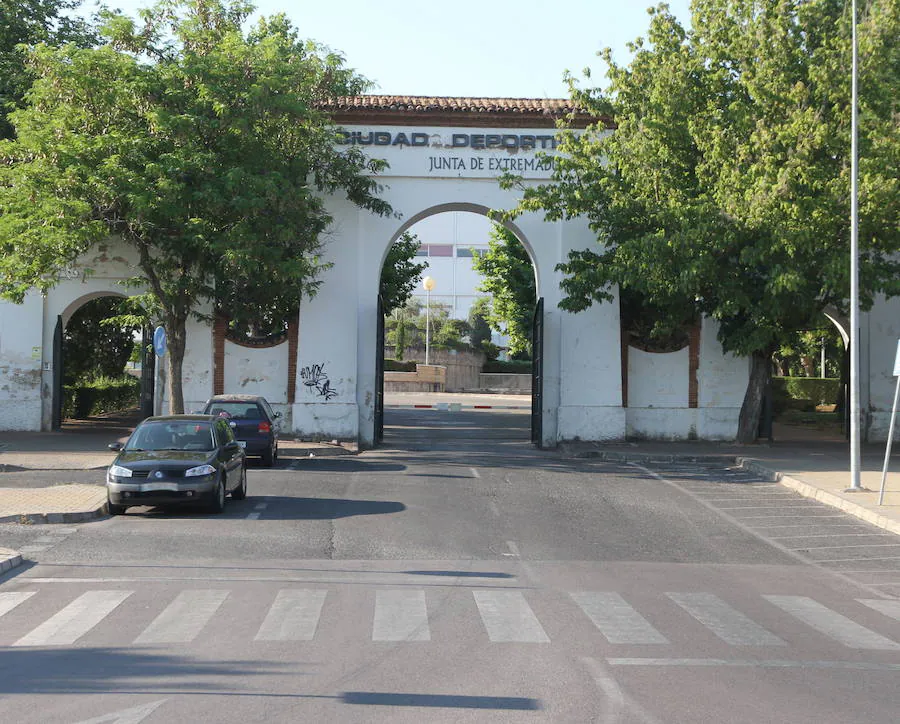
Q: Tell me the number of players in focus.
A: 0